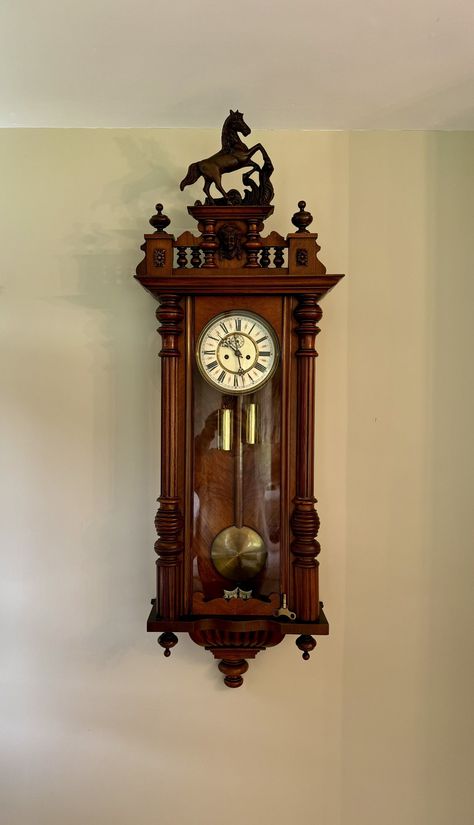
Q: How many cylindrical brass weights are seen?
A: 2